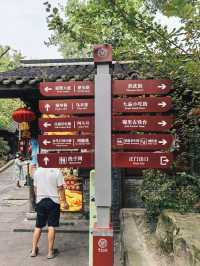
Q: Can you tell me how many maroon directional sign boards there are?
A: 10